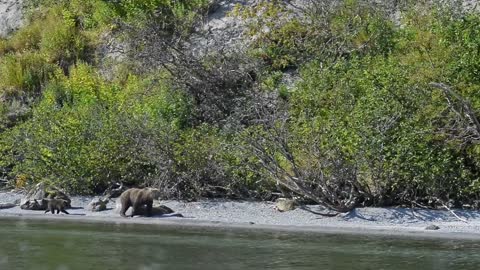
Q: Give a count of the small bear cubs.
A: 1